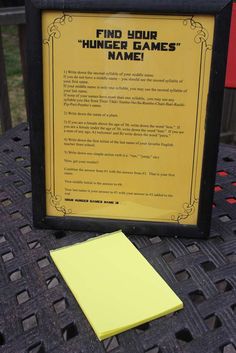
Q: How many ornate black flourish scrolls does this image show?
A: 4